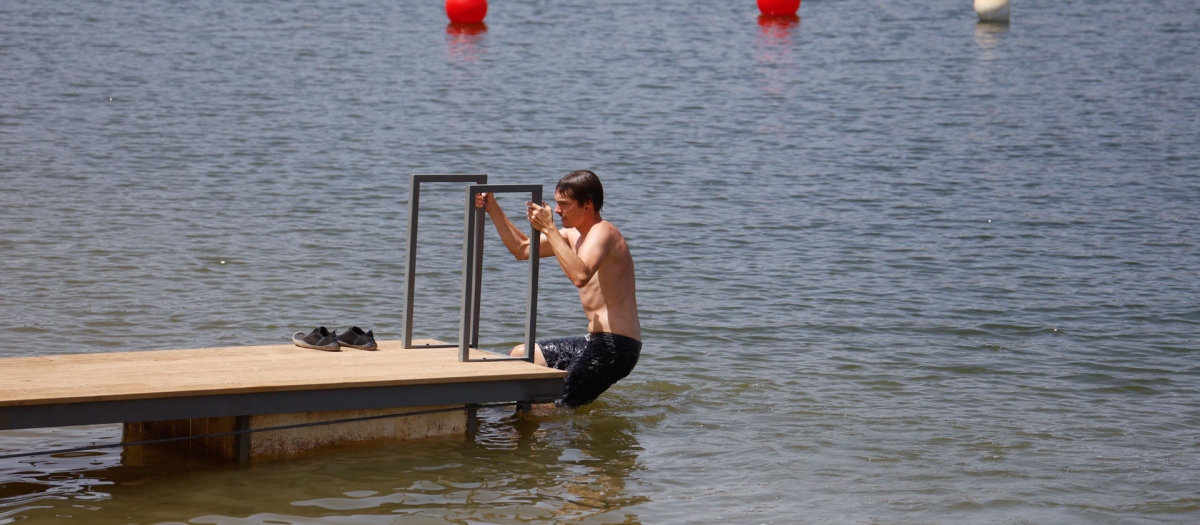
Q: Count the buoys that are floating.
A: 3